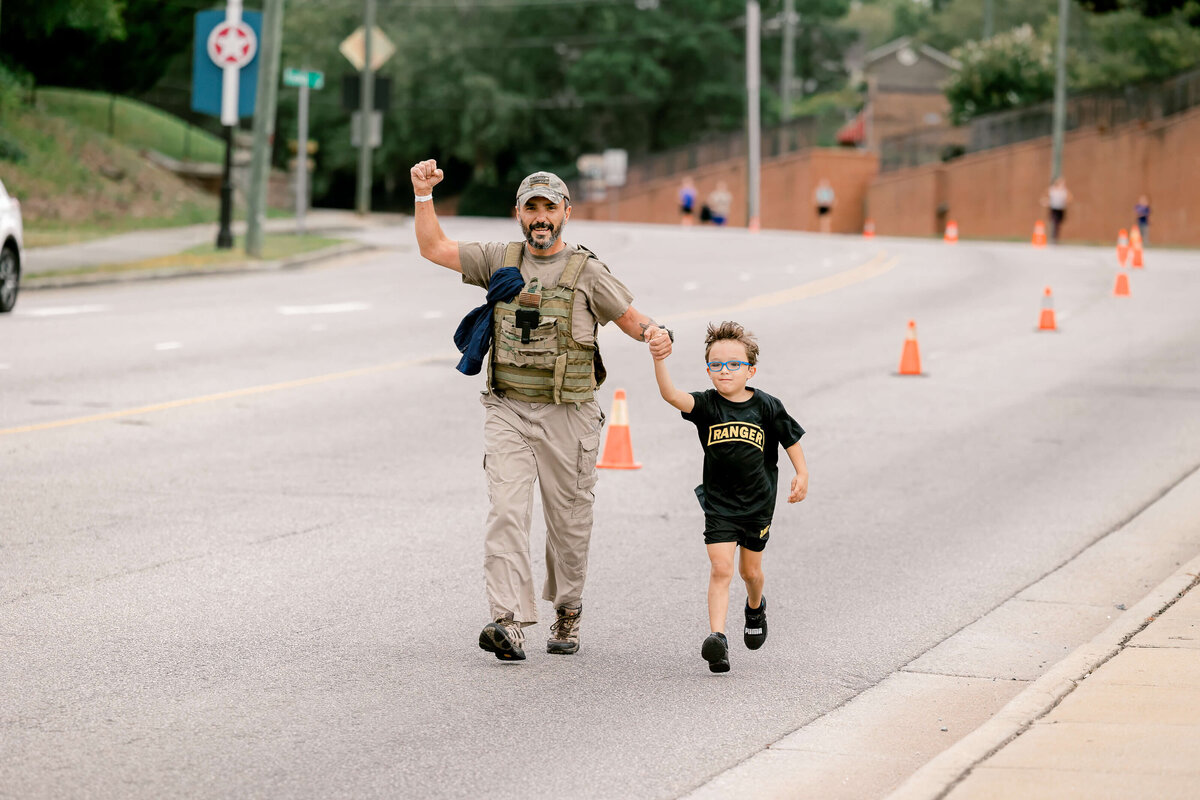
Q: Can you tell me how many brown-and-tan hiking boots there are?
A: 2